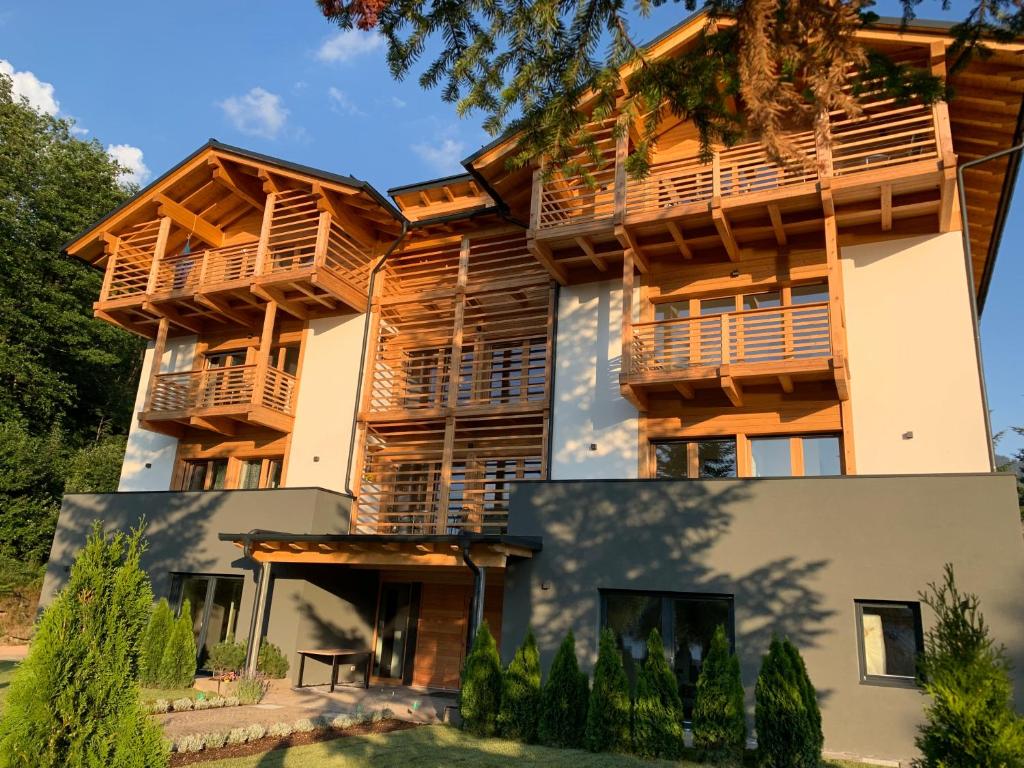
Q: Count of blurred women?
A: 0